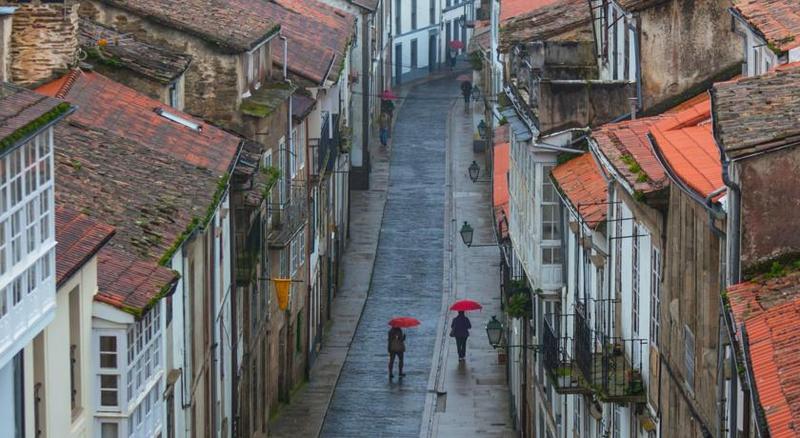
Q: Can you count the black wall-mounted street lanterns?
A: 5